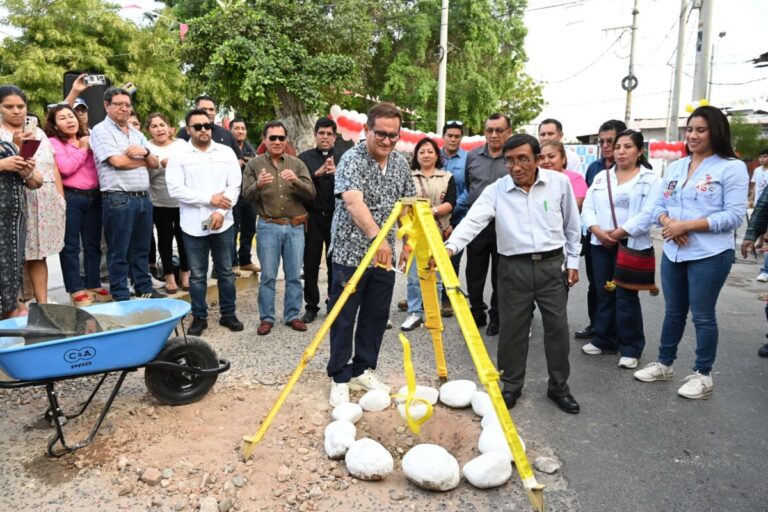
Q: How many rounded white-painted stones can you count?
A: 12